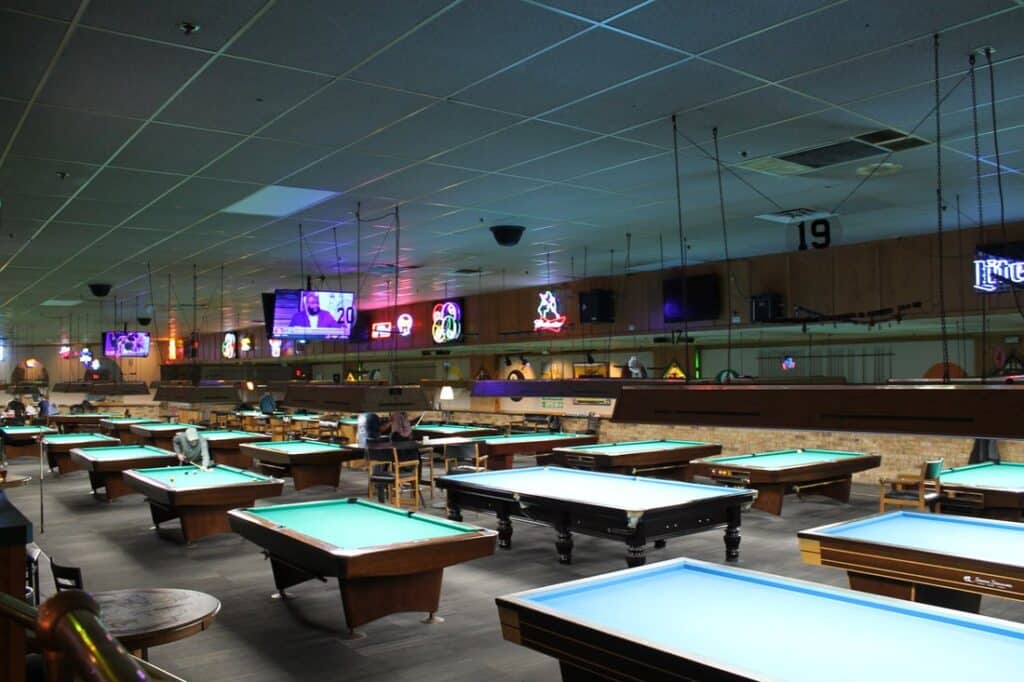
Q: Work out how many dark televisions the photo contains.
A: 1